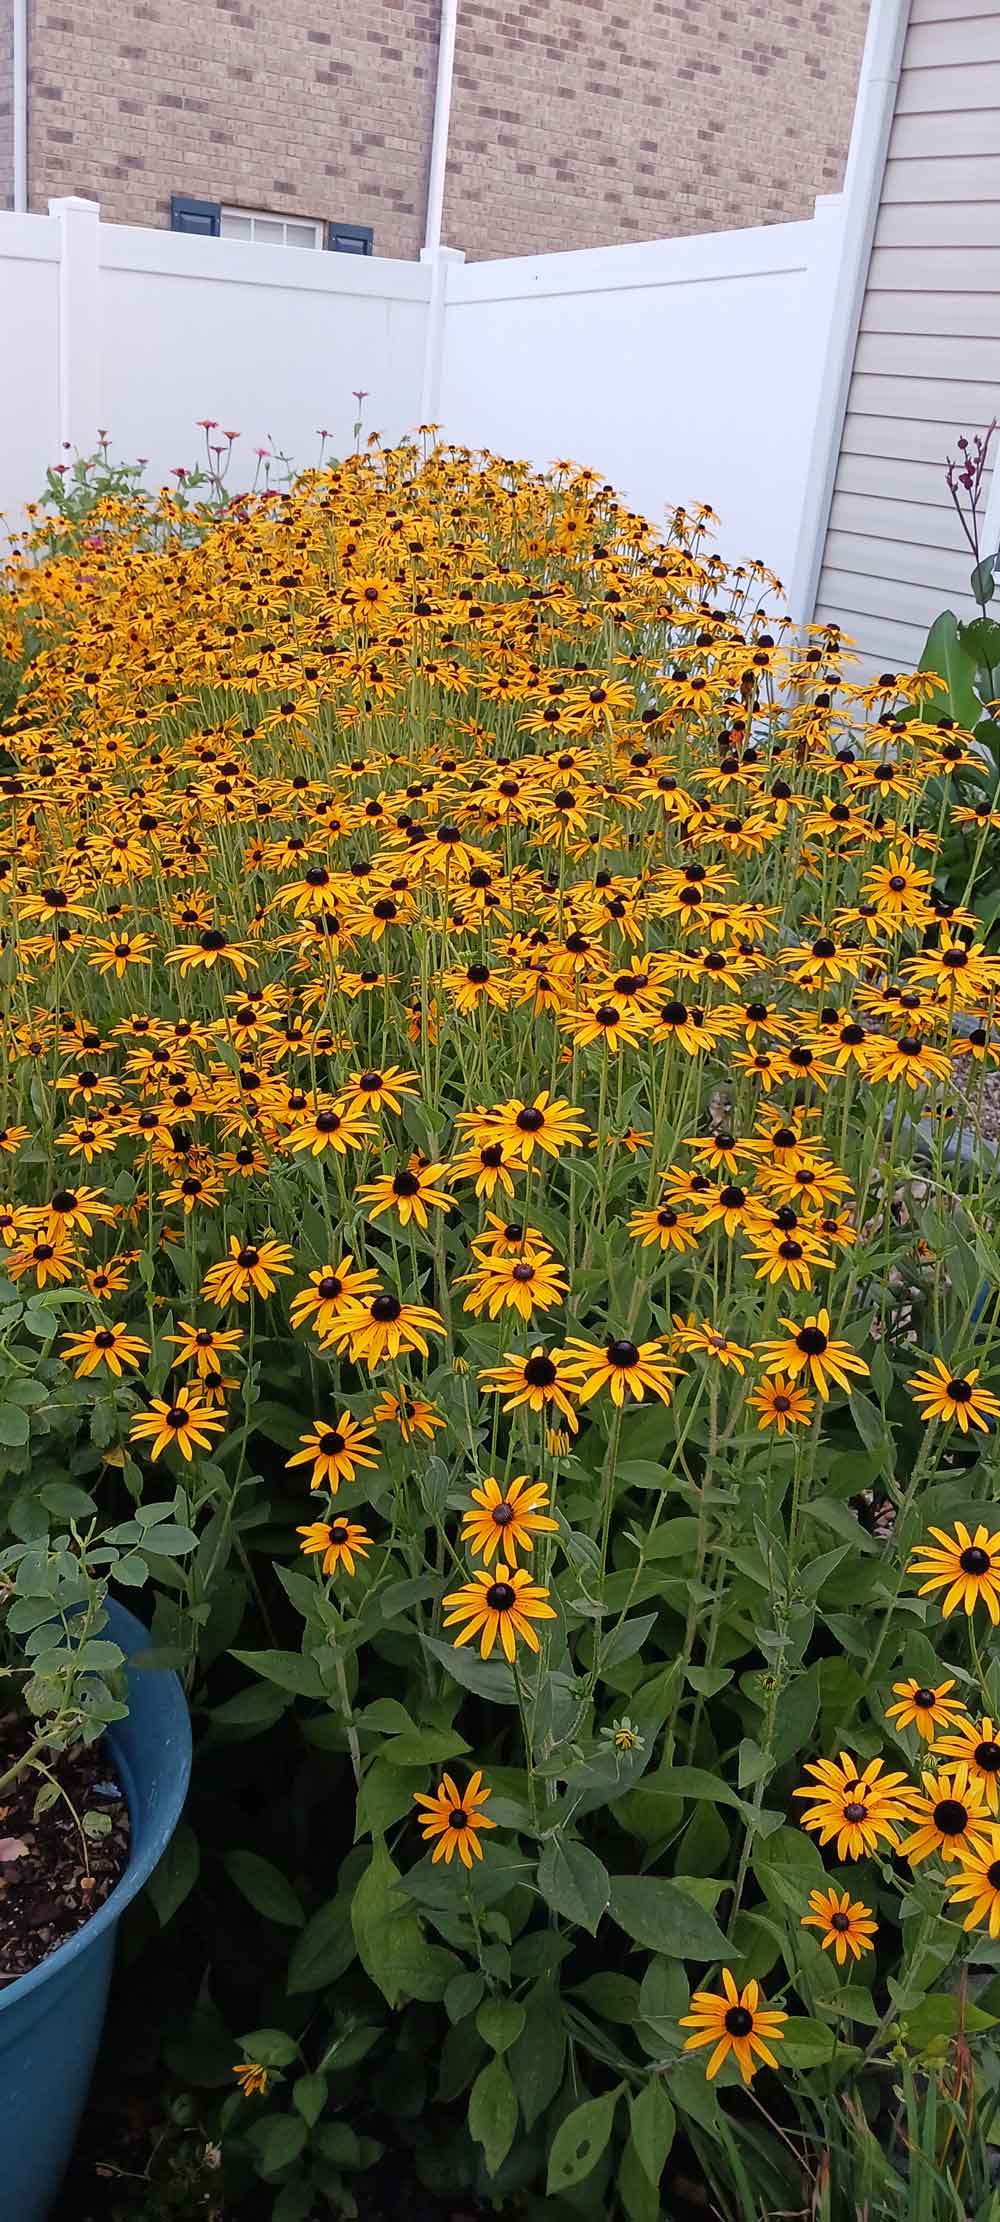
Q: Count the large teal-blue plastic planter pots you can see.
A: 1